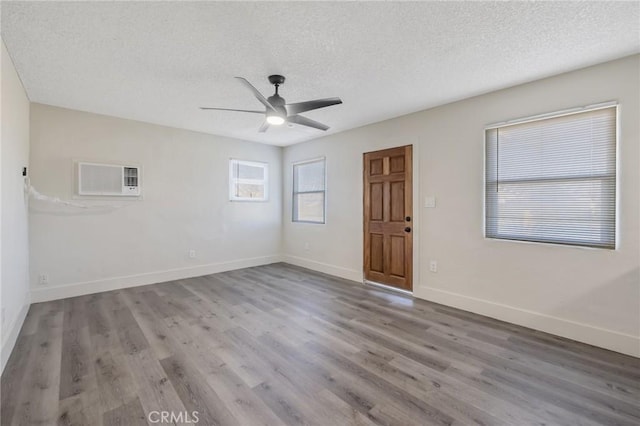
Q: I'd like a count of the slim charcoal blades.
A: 5